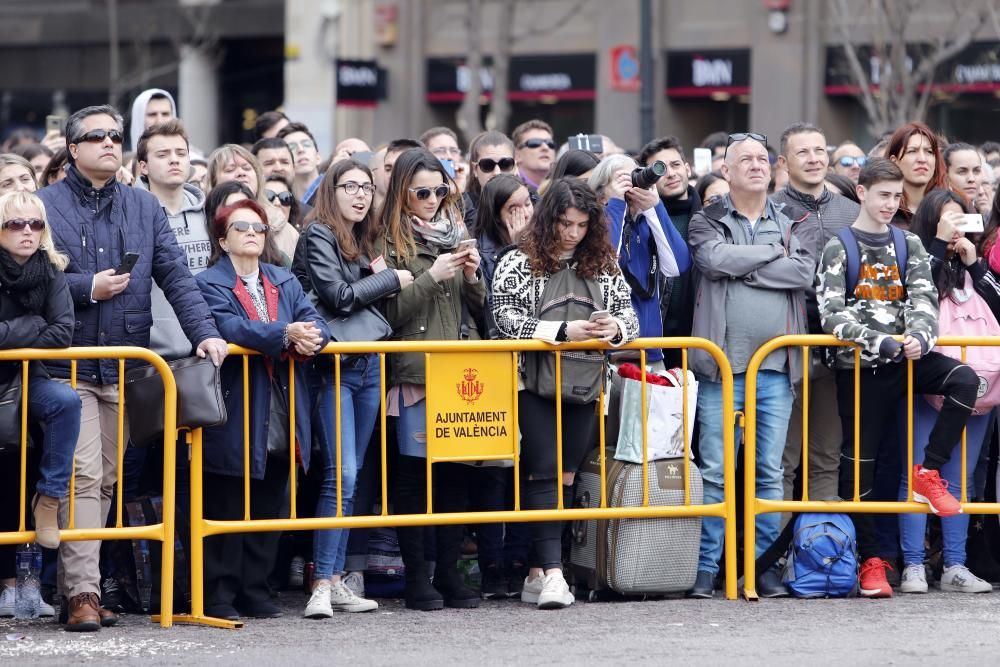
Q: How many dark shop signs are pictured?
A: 4